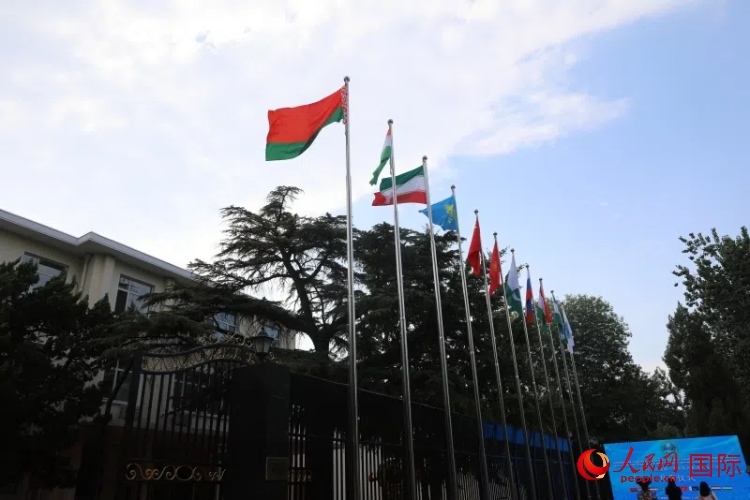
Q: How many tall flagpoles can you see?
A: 11